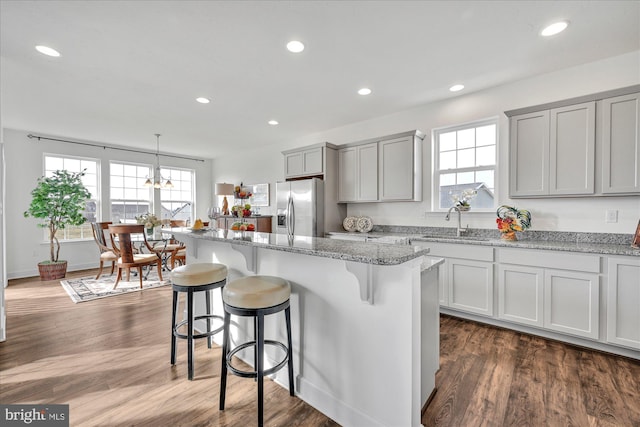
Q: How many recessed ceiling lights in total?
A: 7